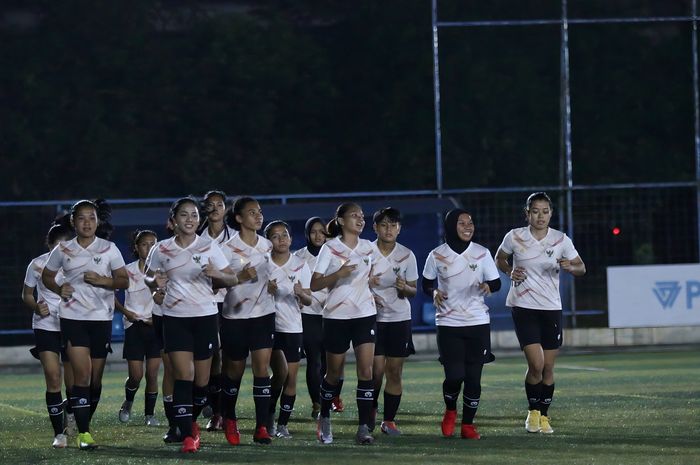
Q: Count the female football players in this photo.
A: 13